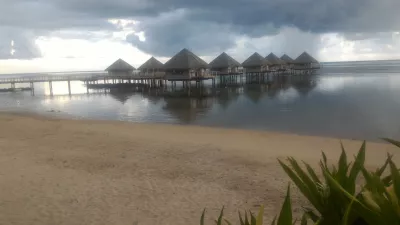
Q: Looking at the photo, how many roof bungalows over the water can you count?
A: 8